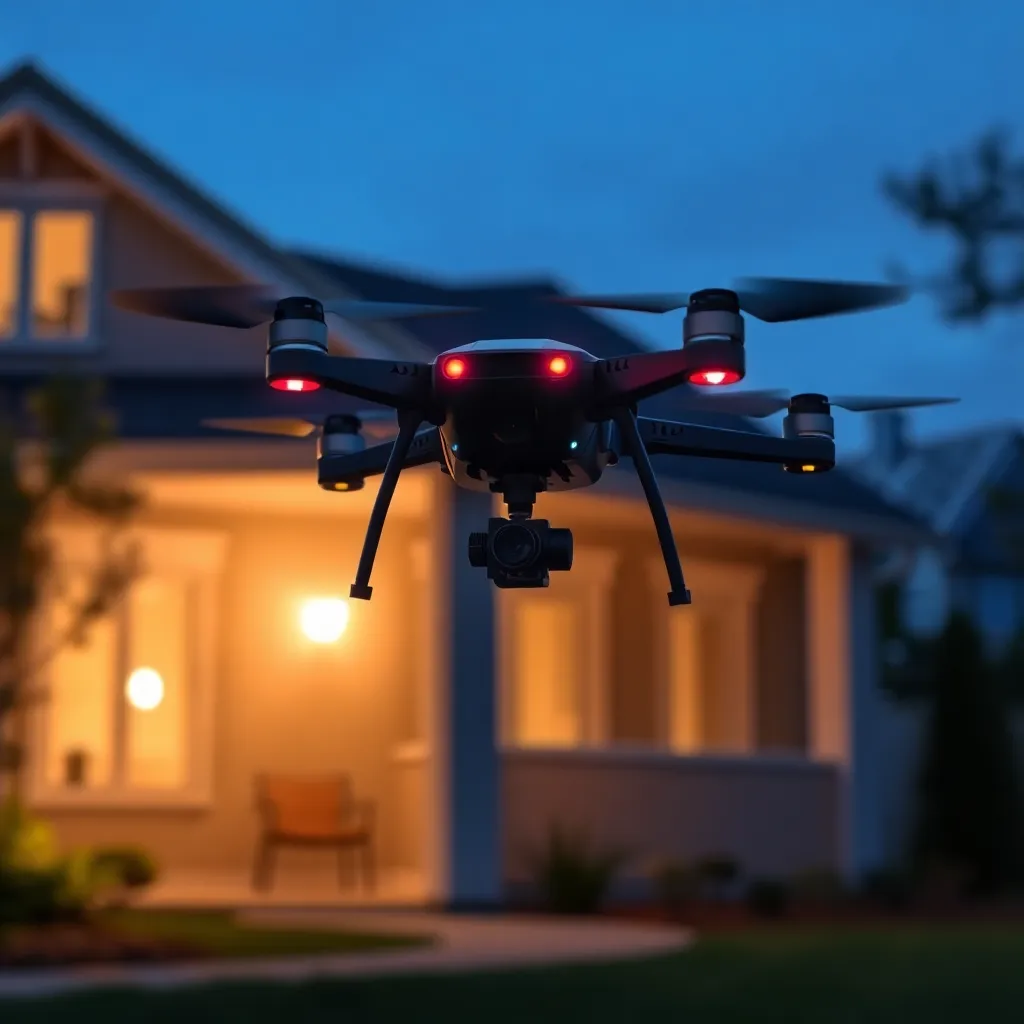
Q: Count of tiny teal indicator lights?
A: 2